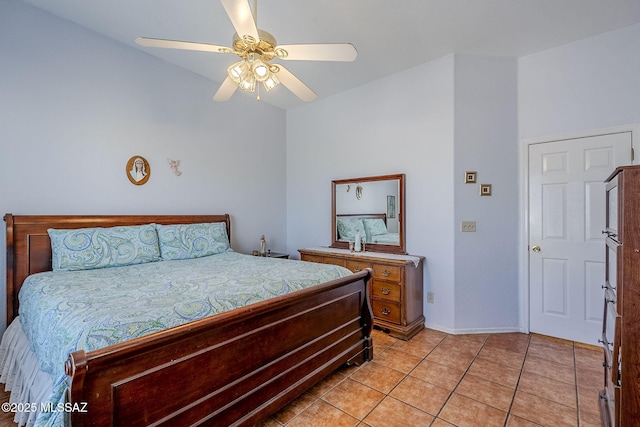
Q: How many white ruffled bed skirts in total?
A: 1